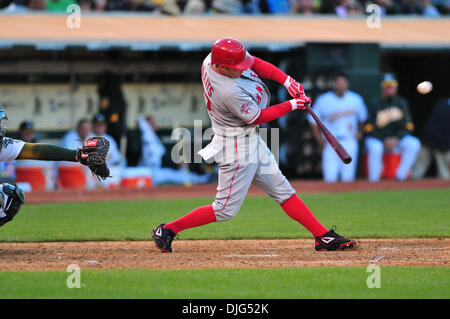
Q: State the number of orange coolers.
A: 4